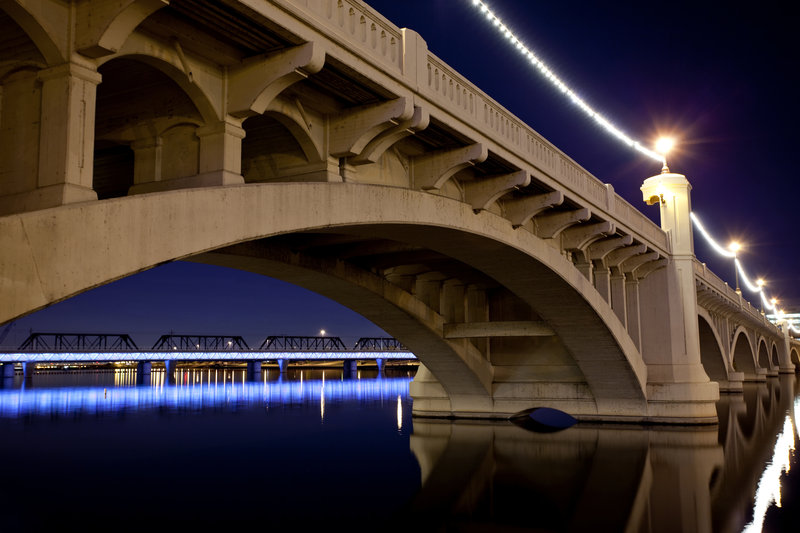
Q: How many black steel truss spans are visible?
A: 4